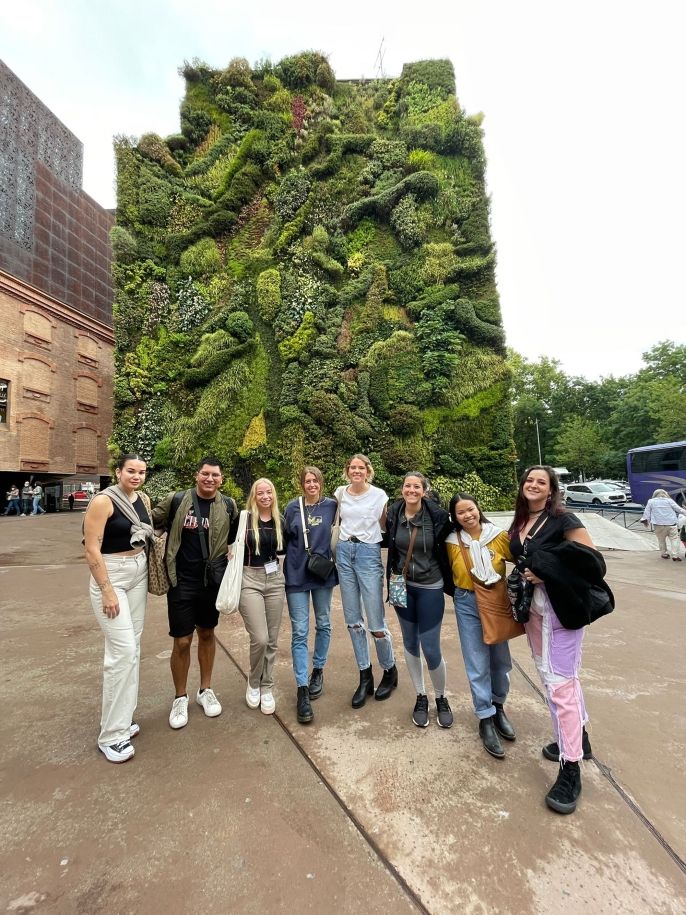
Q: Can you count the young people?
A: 8